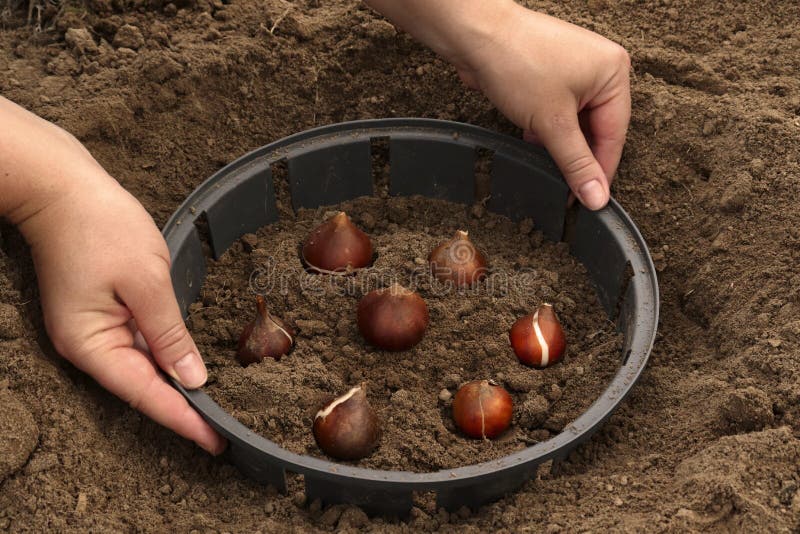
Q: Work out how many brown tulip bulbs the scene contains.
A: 7